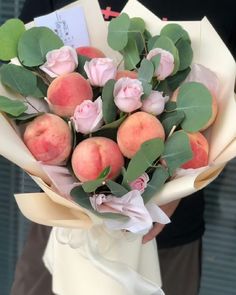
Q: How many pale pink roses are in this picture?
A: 7